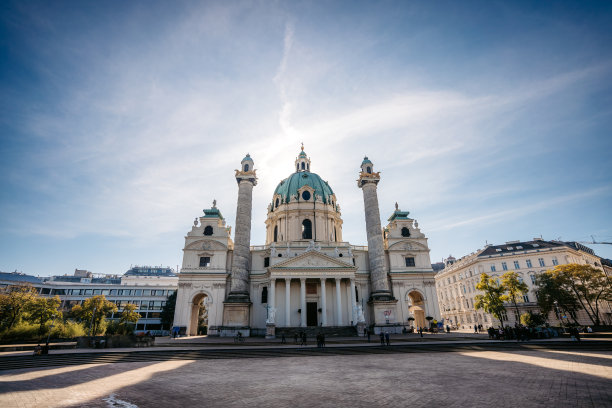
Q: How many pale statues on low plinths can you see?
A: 2